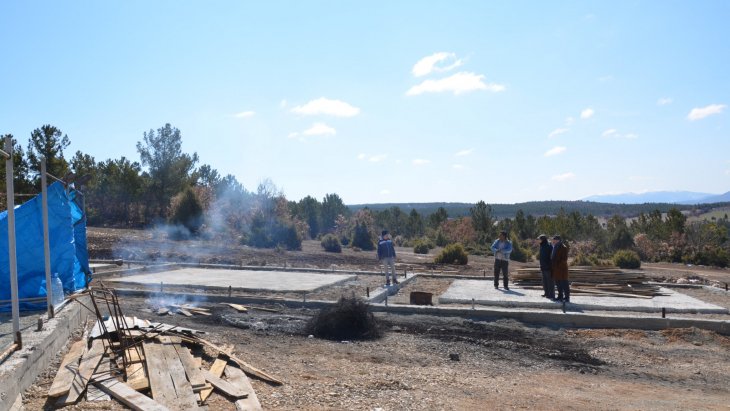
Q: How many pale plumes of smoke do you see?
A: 1